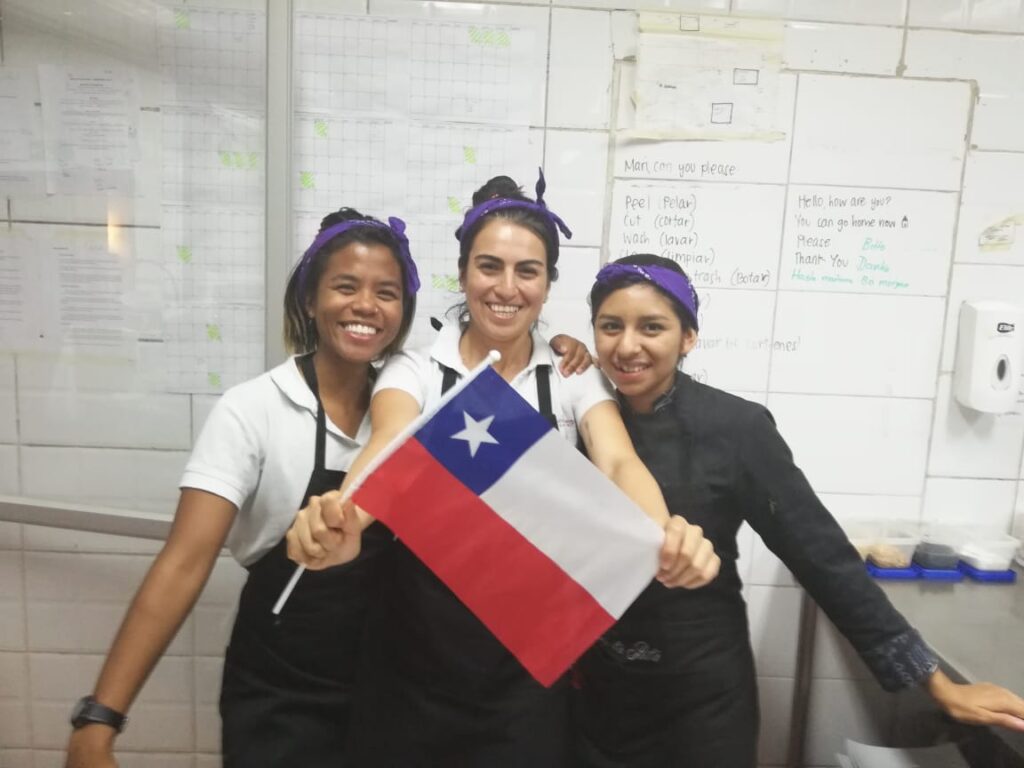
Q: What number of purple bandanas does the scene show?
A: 3